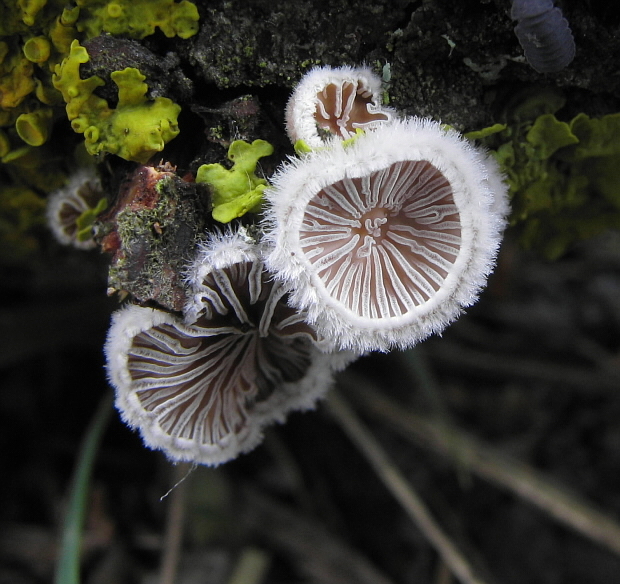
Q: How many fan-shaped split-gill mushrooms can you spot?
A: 4